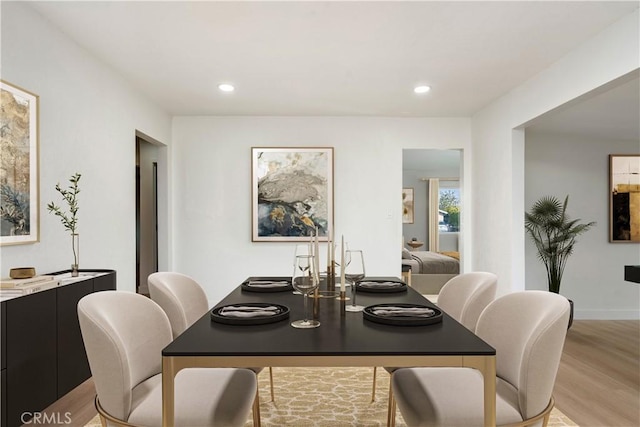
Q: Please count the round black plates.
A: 4